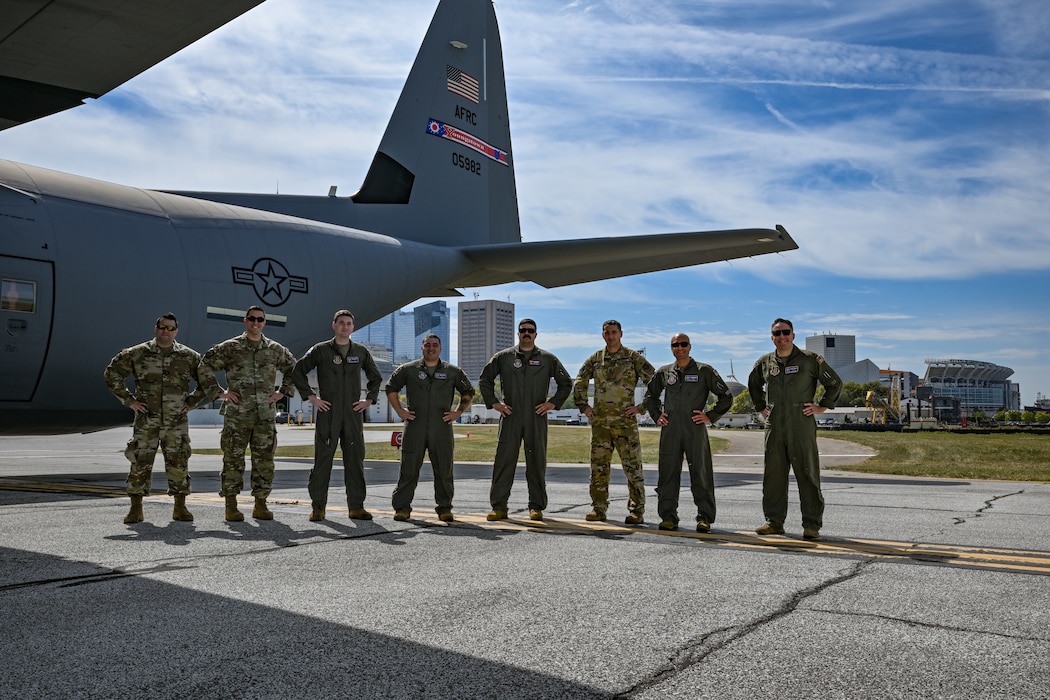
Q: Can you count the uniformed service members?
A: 8